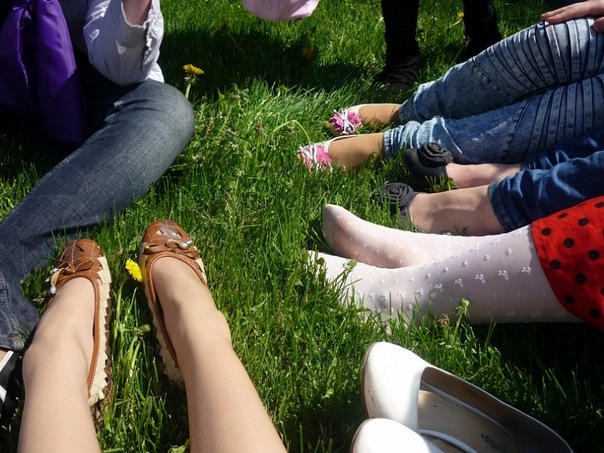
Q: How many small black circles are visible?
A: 12